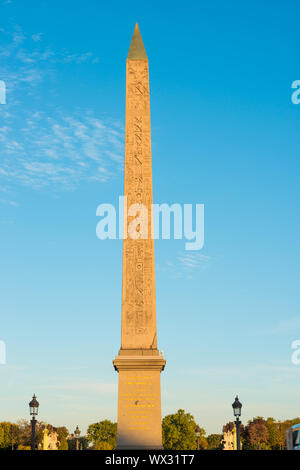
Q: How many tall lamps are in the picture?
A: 2